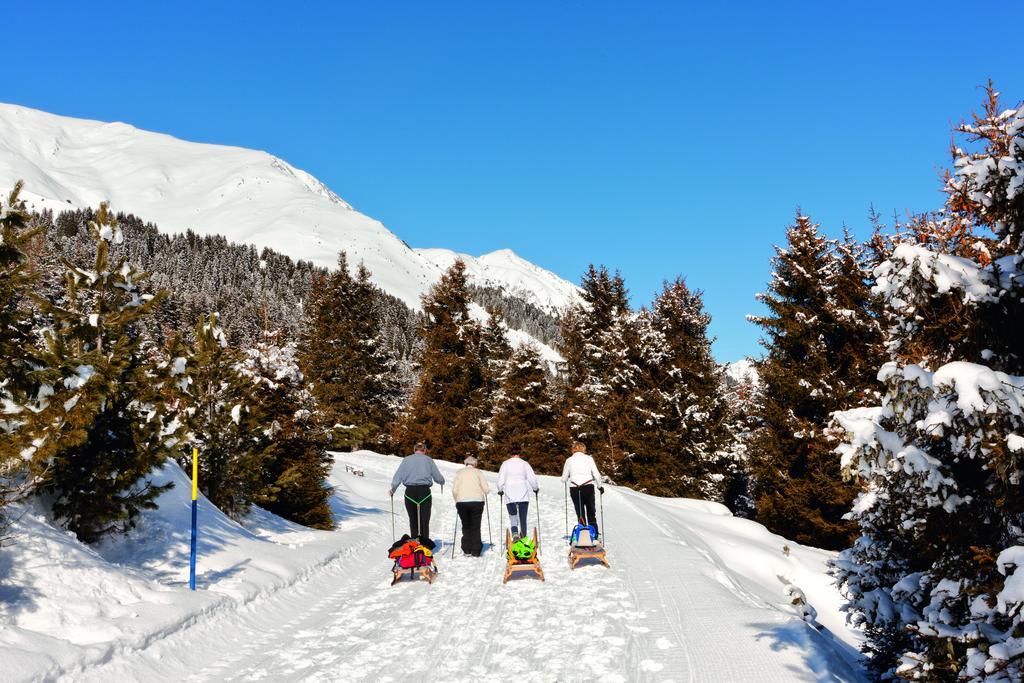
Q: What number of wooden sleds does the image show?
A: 3